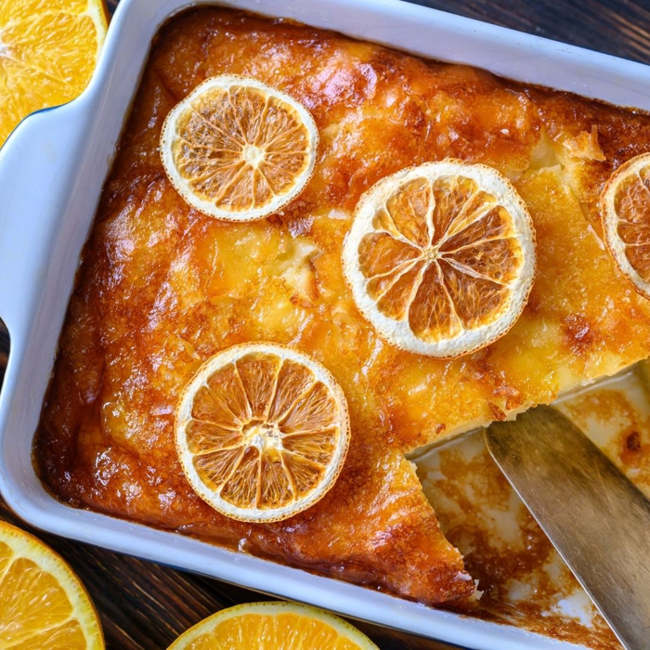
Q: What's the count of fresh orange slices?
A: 3